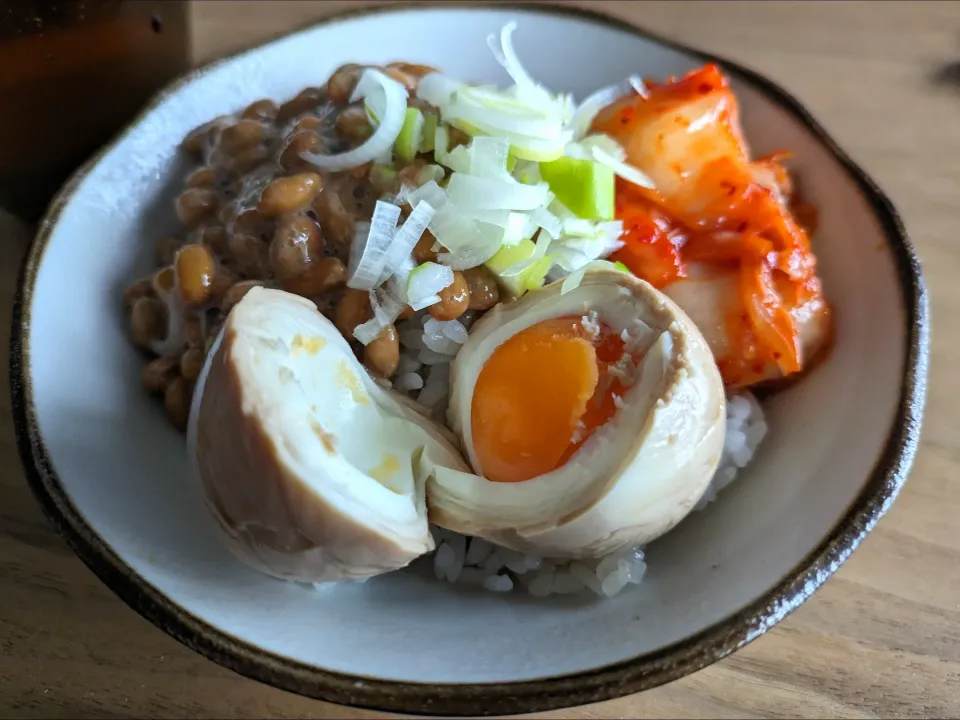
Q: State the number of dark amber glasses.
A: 1